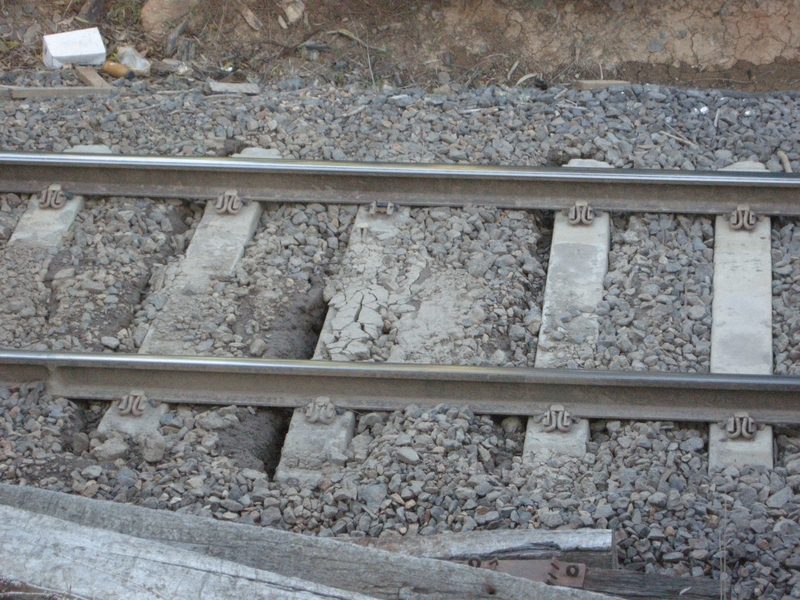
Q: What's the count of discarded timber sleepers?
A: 4